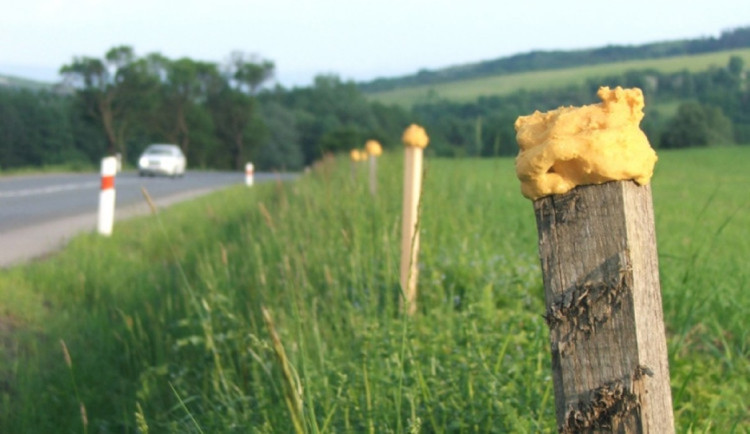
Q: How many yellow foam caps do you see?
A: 5